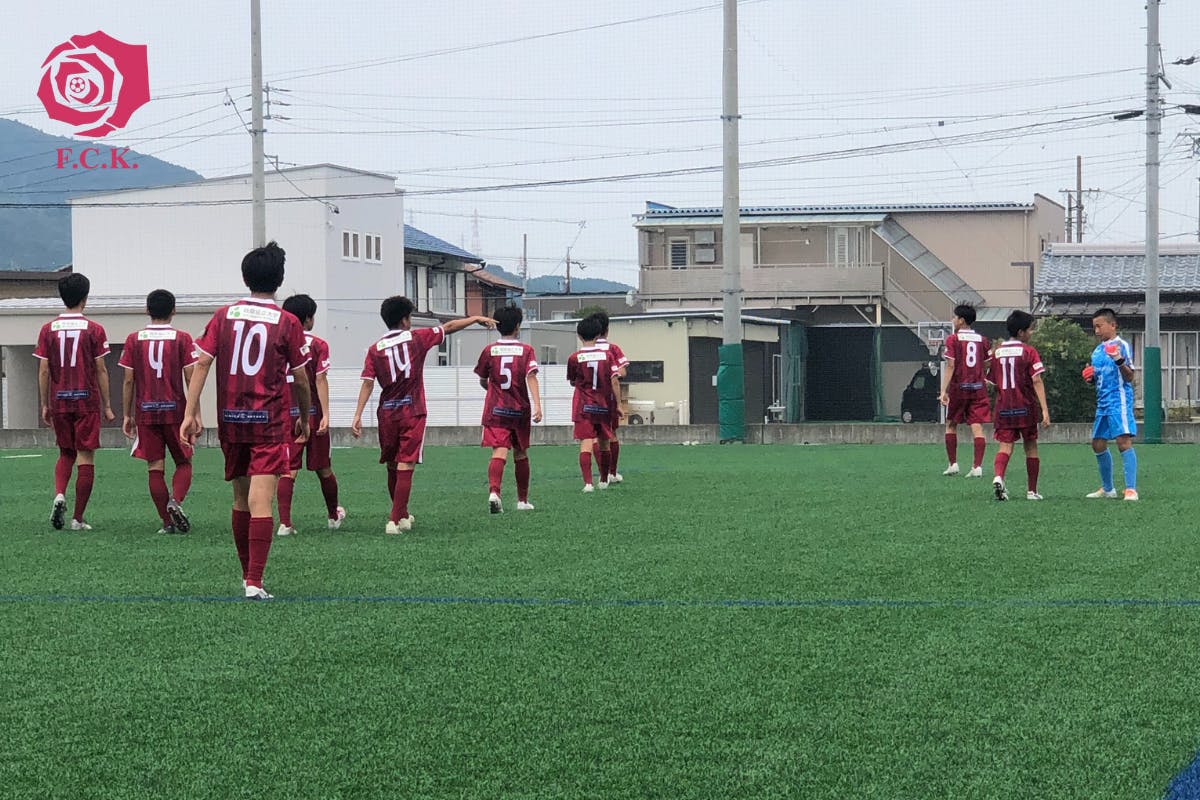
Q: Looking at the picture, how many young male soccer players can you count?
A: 11